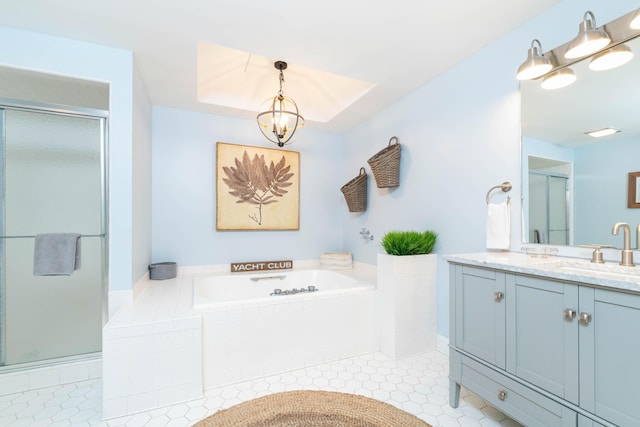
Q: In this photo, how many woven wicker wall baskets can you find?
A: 2